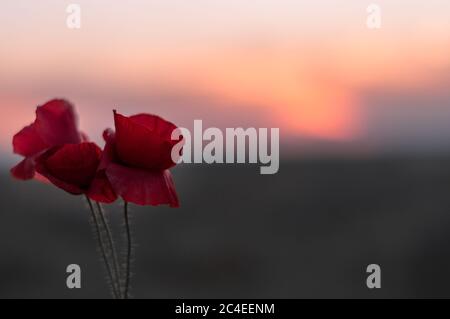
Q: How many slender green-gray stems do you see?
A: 3